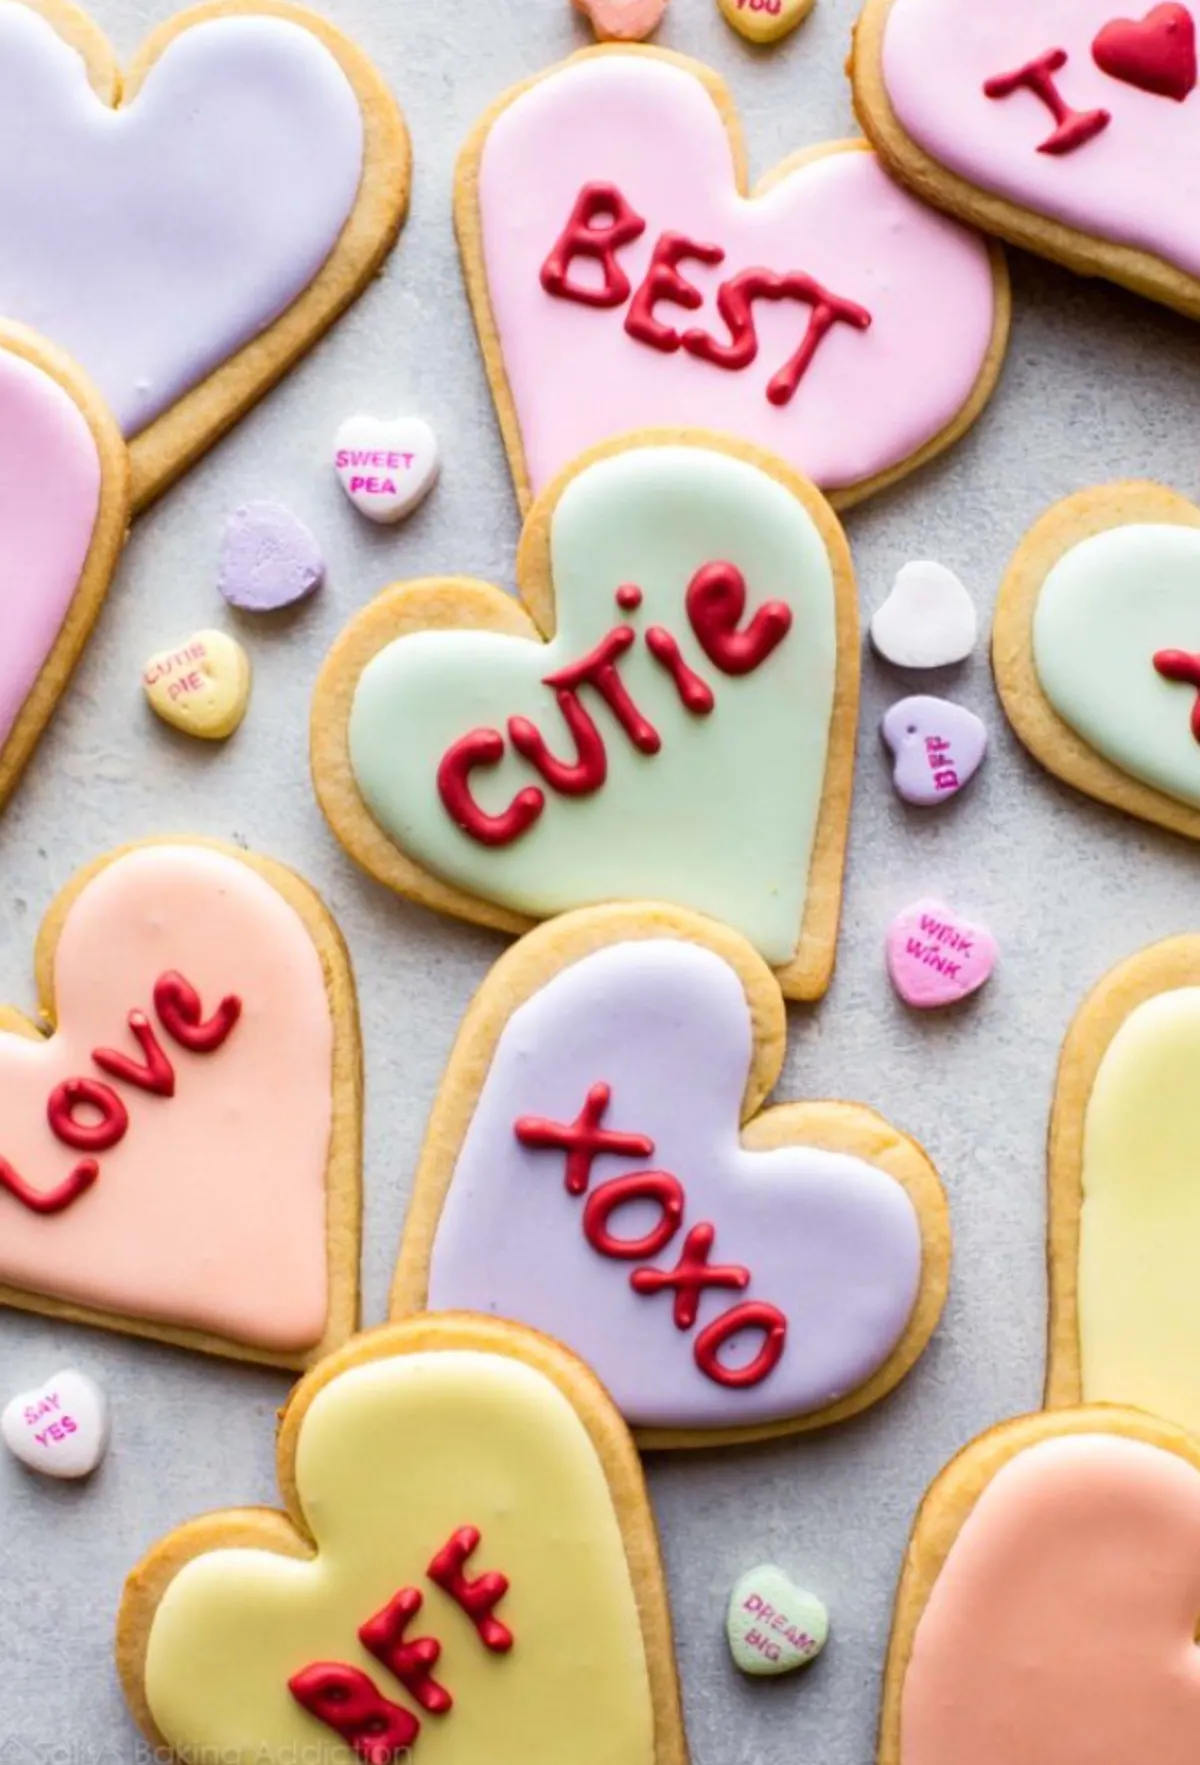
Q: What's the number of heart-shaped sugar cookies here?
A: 11